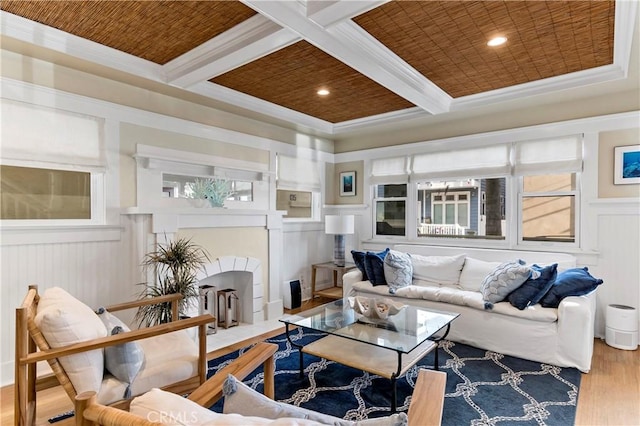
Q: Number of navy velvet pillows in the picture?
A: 4